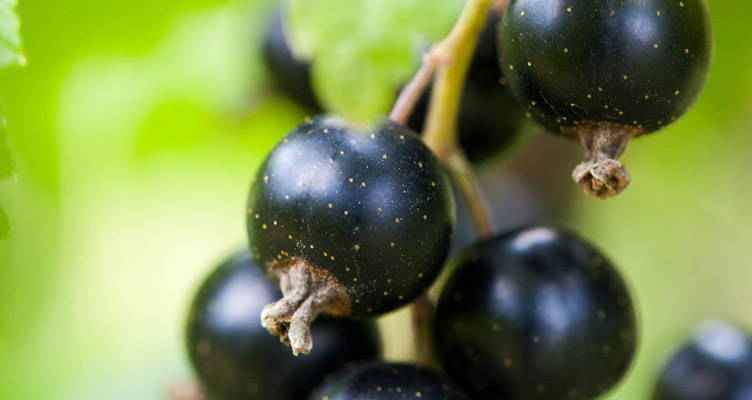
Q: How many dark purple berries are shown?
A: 8